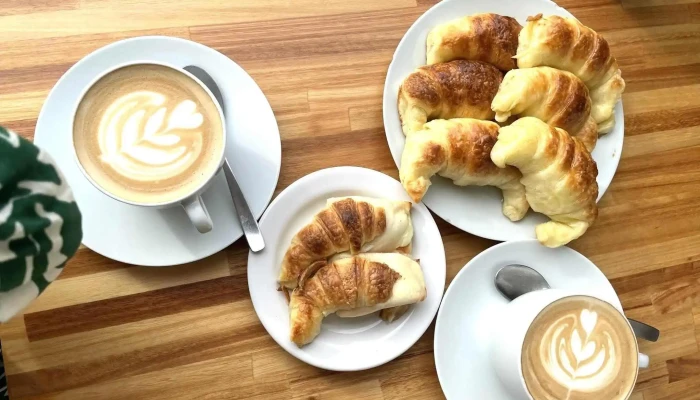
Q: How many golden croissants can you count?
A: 8